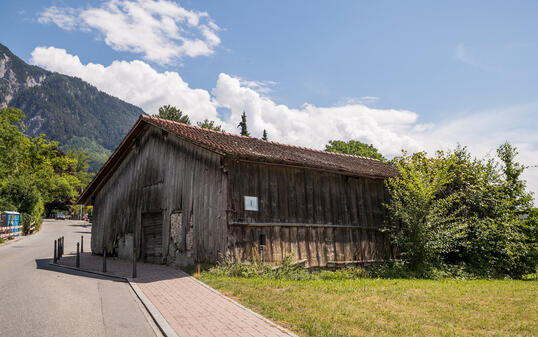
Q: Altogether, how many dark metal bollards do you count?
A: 8